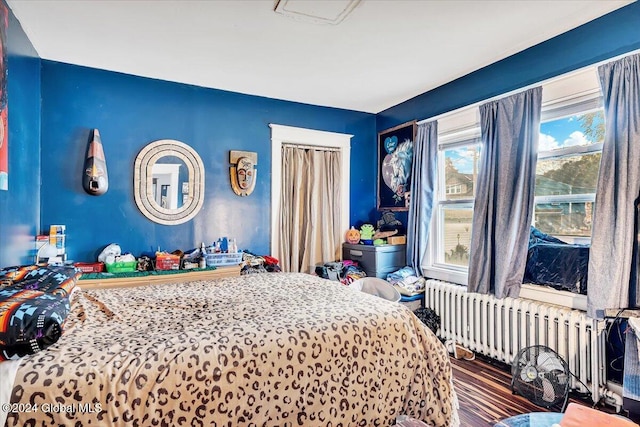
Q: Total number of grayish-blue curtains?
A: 3